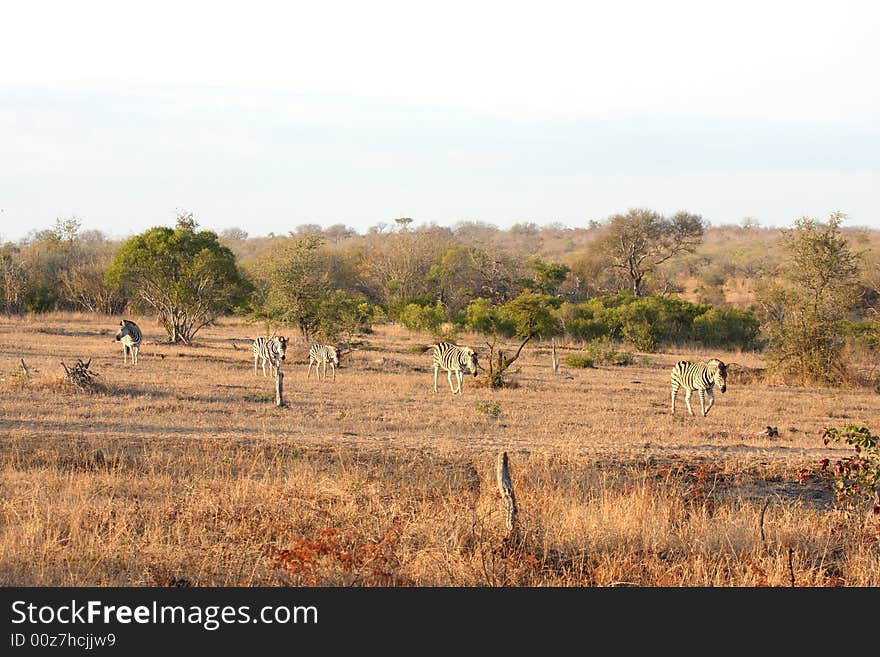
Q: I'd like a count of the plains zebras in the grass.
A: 5